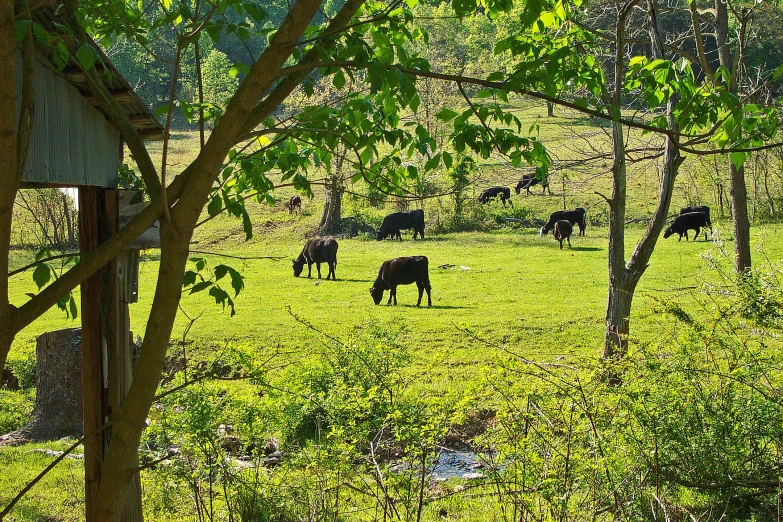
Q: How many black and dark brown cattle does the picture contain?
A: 10